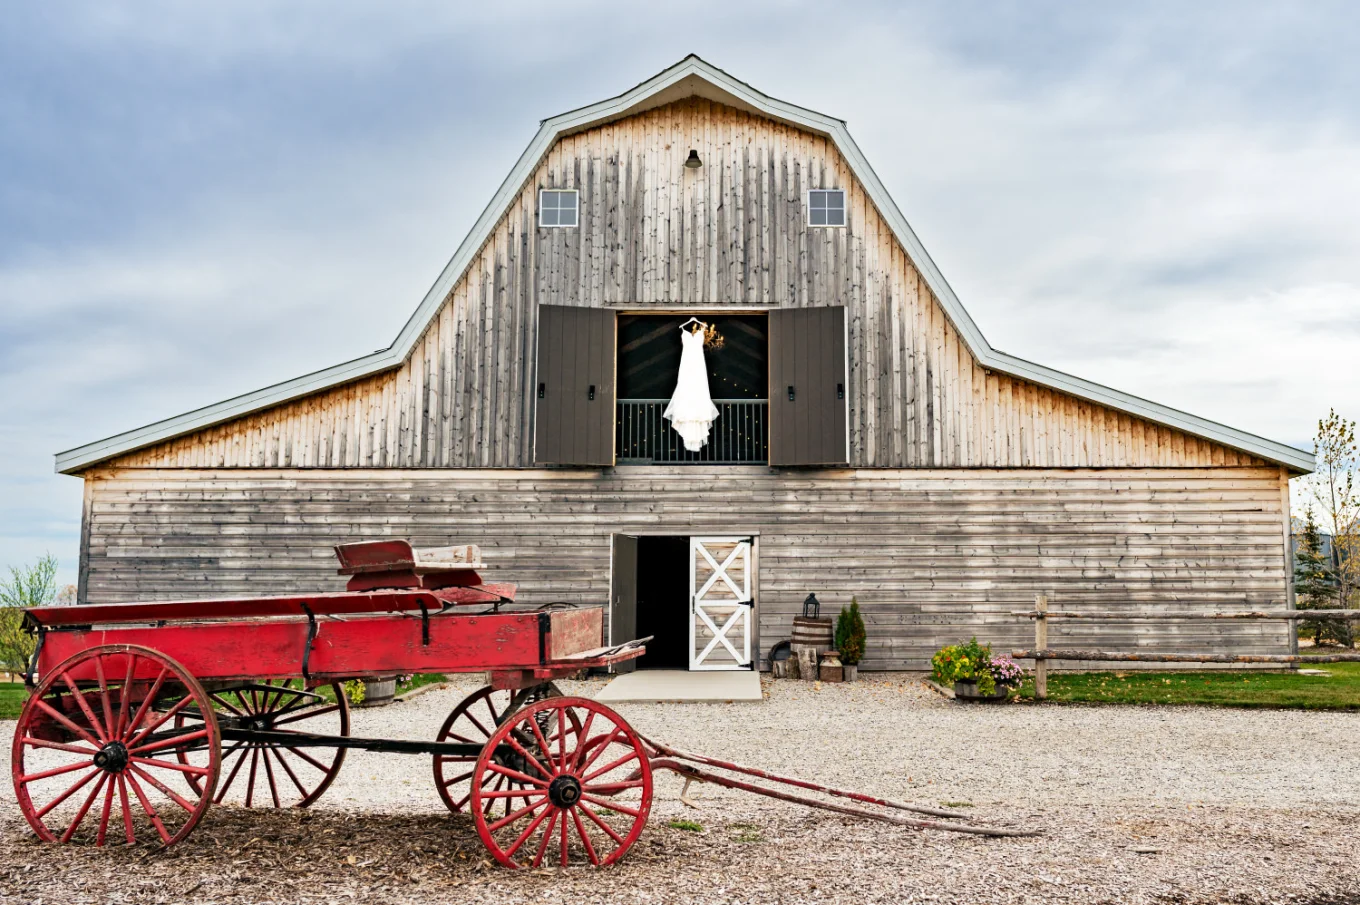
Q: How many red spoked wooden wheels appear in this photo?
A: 4